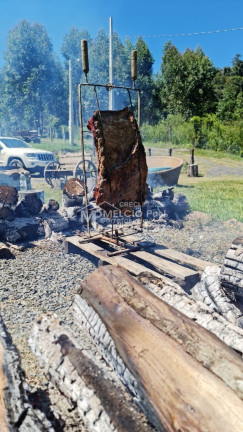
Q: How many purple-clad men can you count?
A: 0